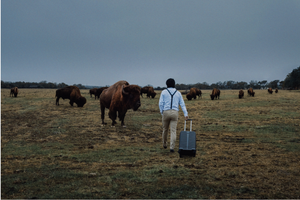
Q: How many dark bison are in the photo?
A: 12